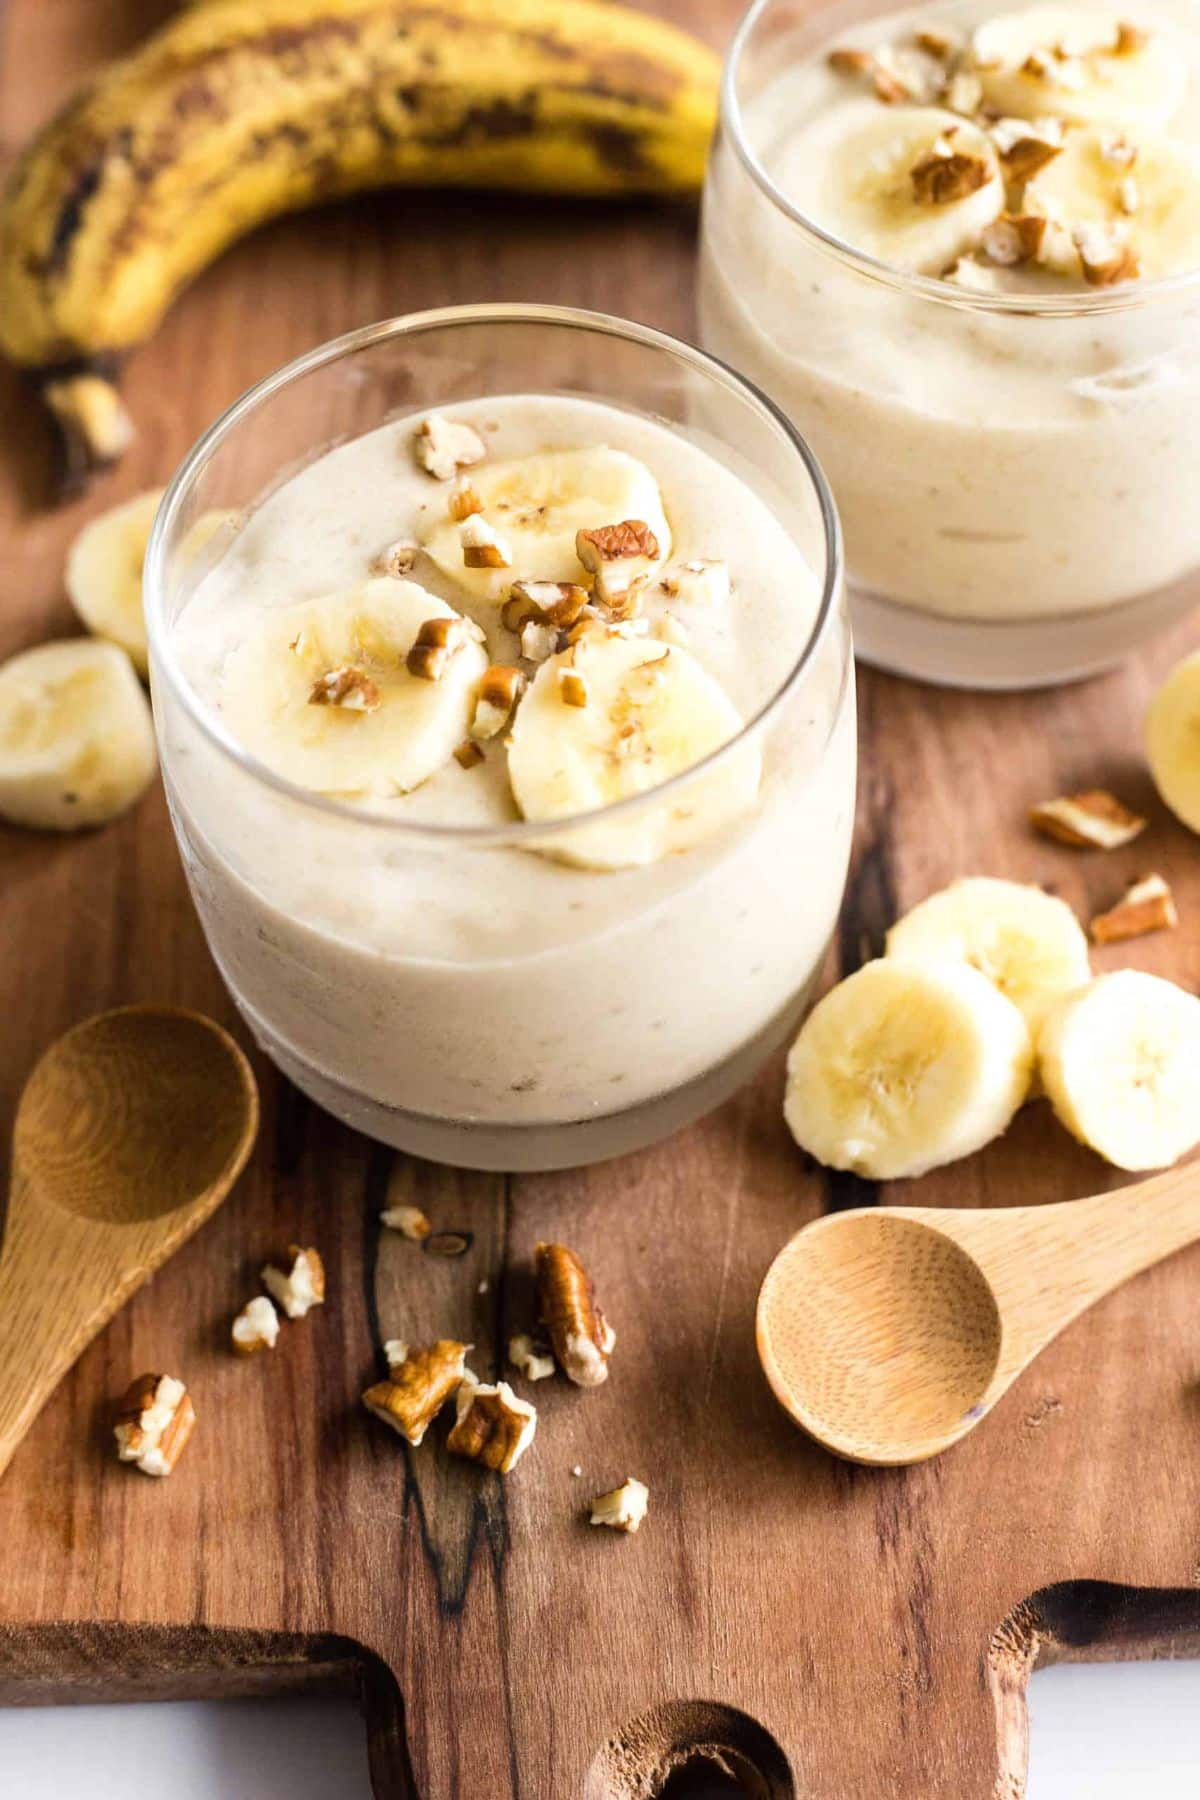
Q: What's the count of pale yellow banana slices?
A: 12